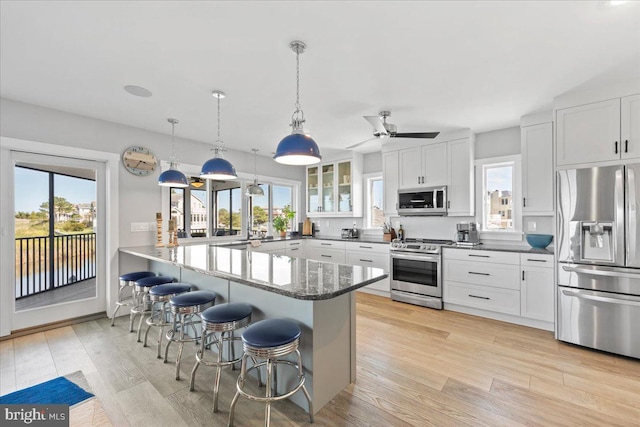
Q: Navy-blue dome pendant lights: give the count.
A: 3